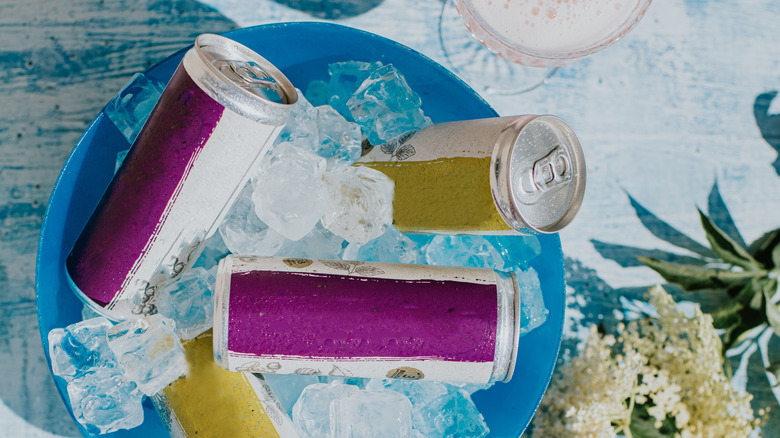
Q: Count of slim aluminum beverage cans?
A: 4